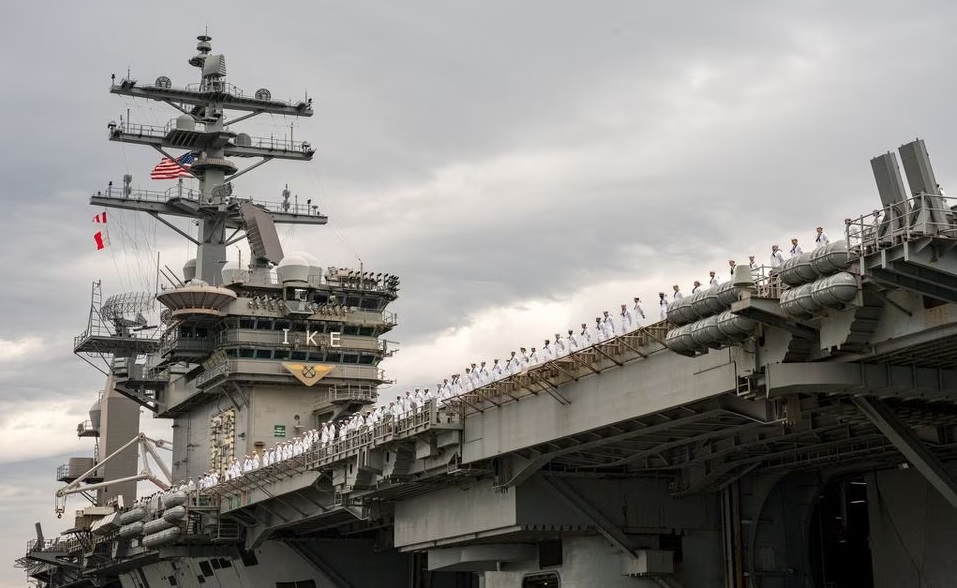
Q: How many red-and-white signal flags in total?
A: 2